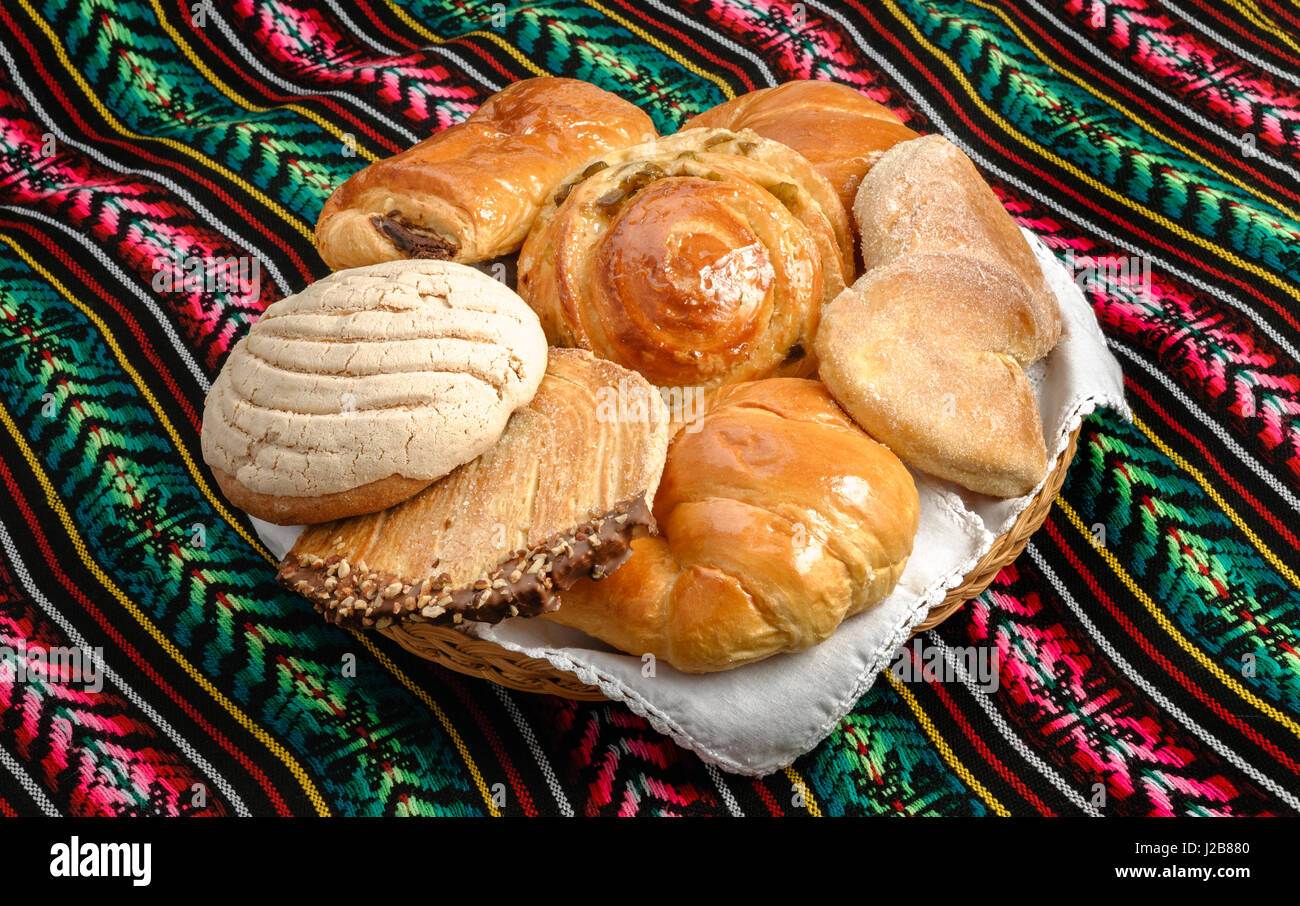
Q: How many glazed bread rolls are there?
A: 4